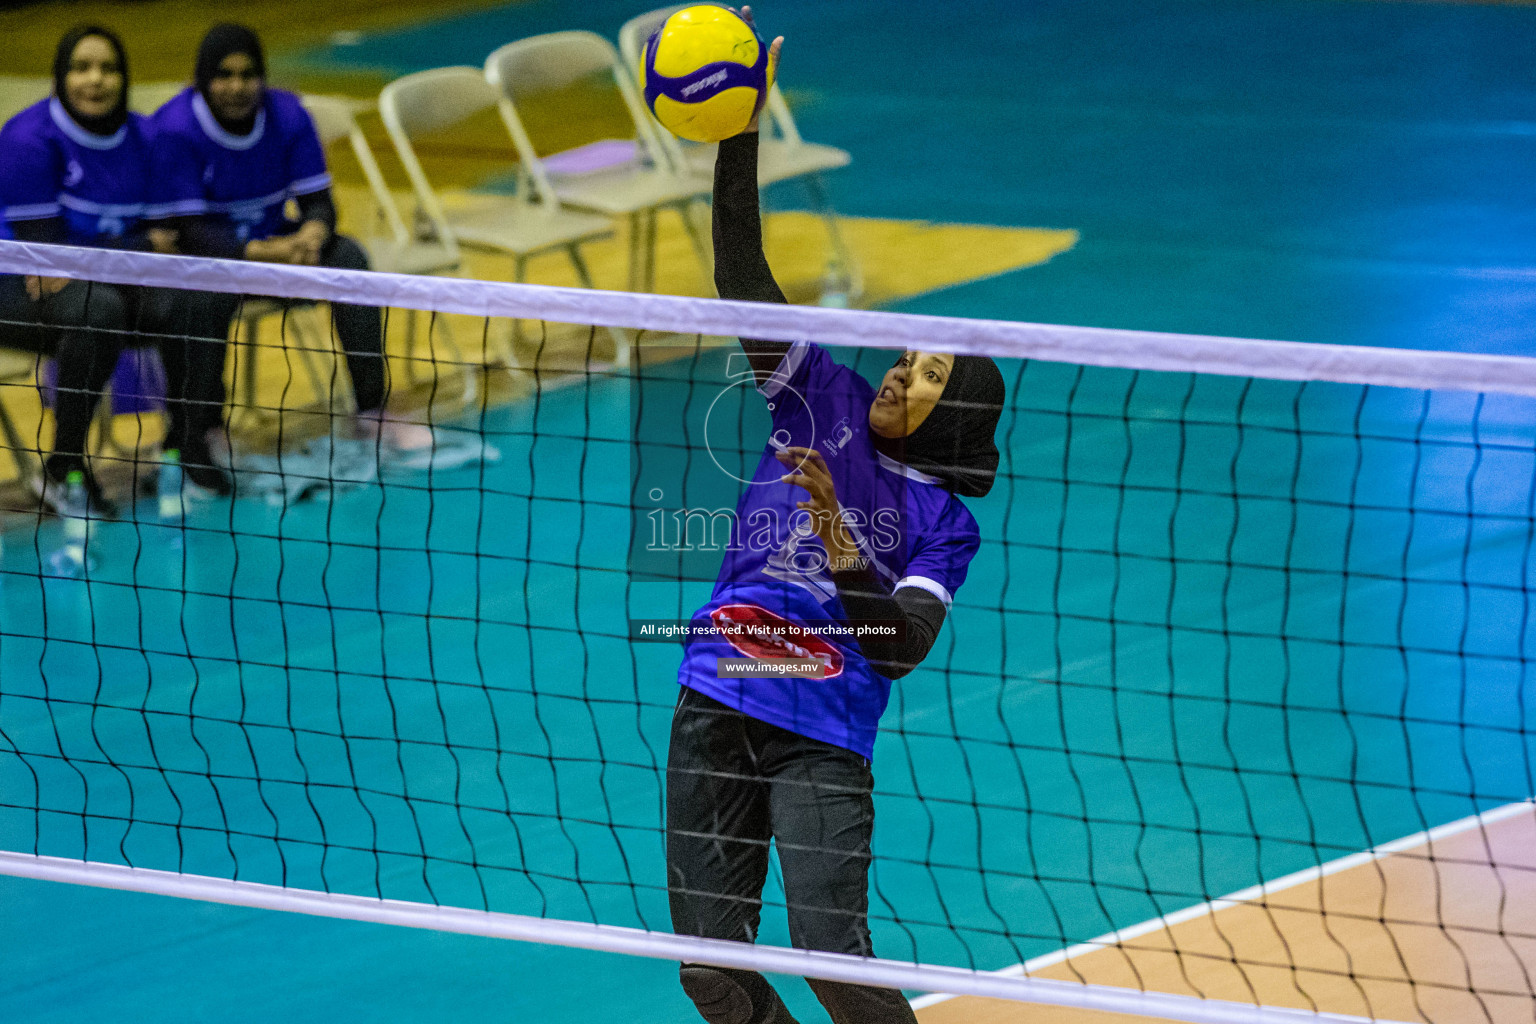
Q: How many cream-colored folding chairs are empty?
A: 4